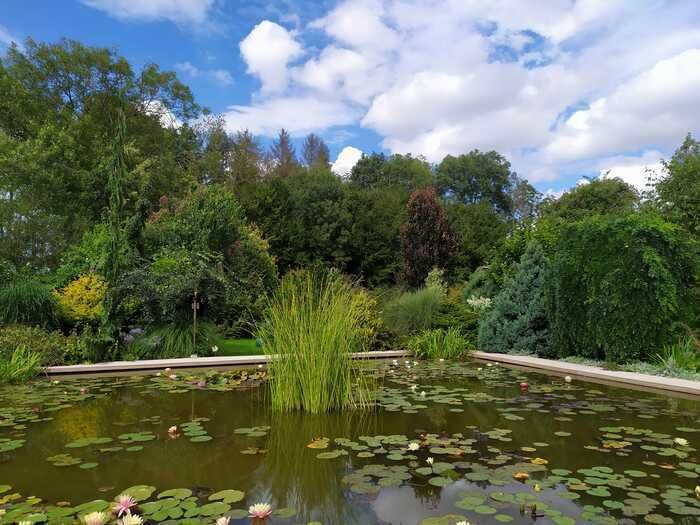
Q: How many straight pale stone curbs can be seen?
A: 2